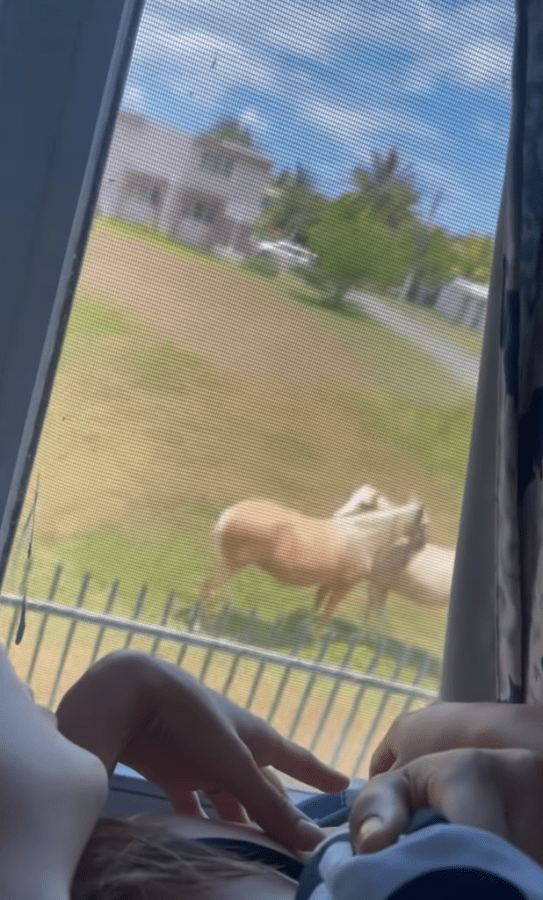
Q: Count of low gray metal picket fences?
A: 1